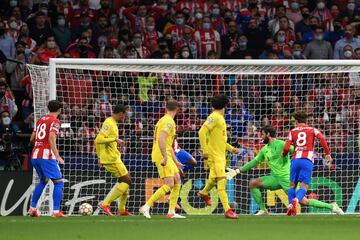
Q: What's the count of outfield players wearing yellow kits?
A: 3